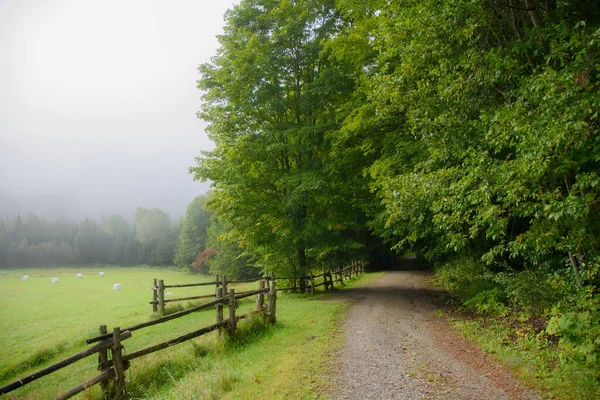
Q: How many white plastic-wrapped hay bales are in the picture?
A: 5